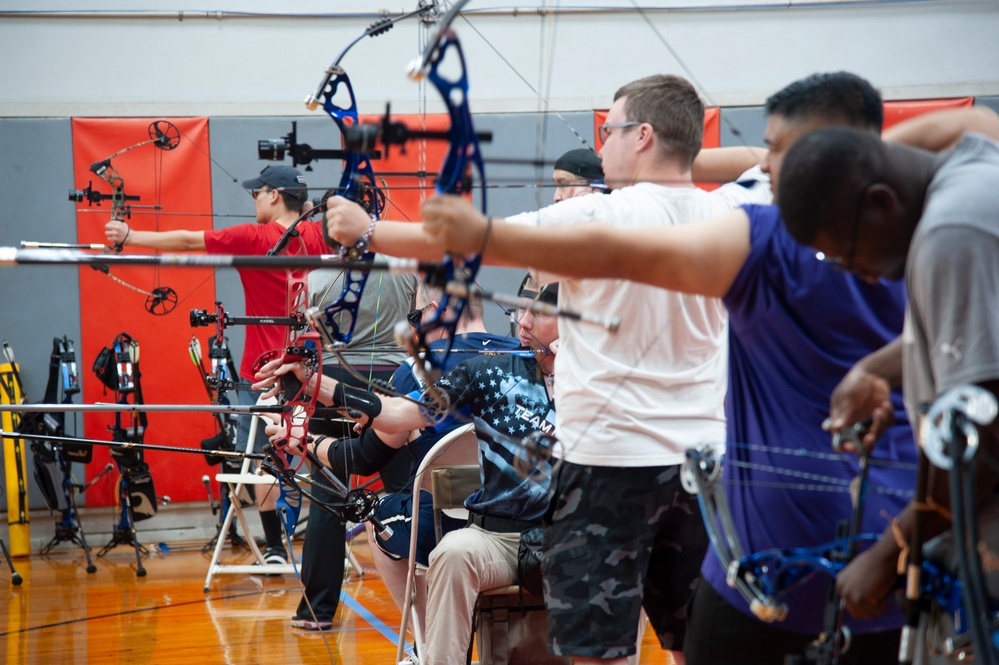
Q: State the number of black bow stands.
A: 3